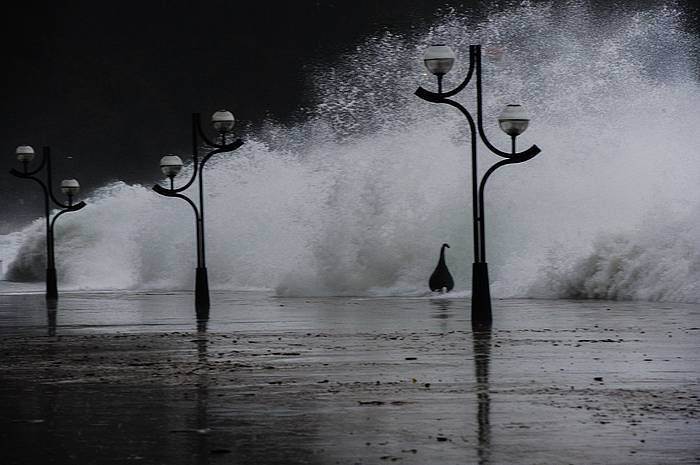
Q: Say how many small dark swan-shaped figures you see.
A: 1